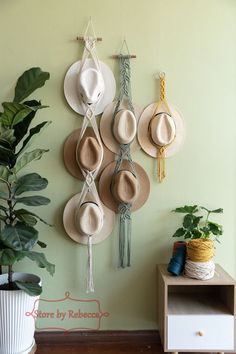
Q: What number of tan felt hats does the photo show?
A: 2